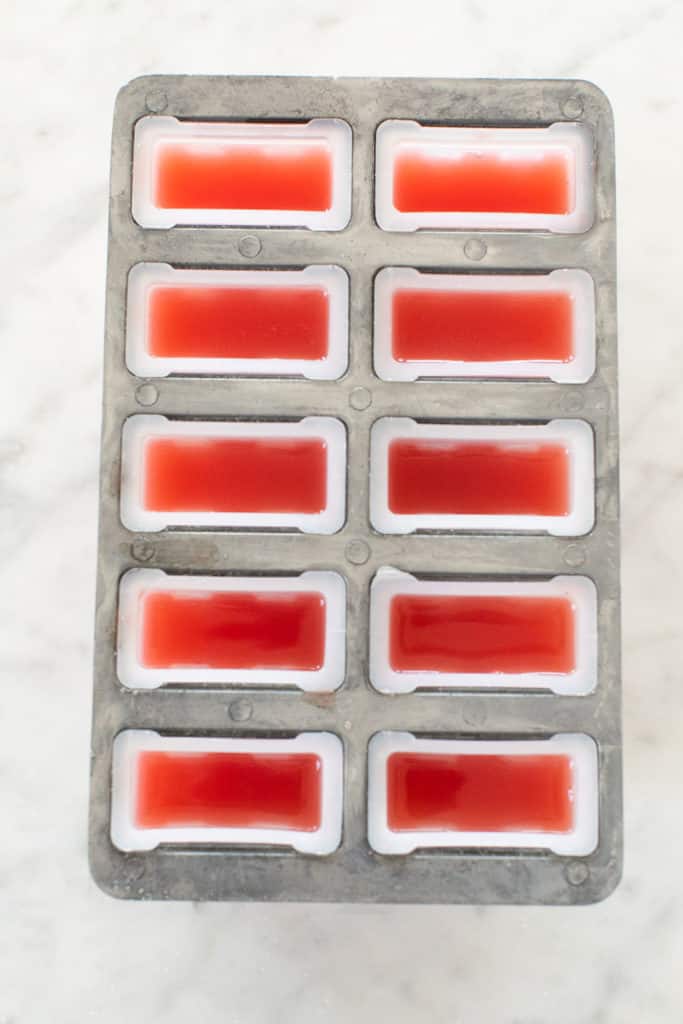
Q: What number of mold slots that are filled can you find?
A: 10